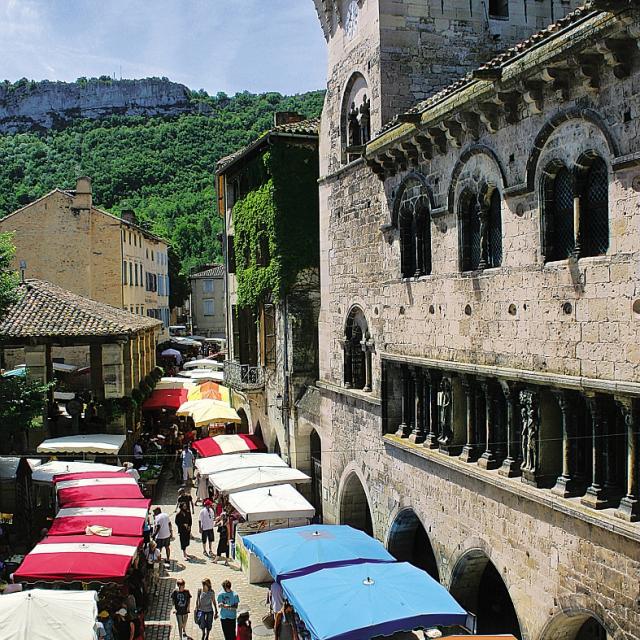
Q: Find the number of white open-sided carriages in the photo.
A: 0